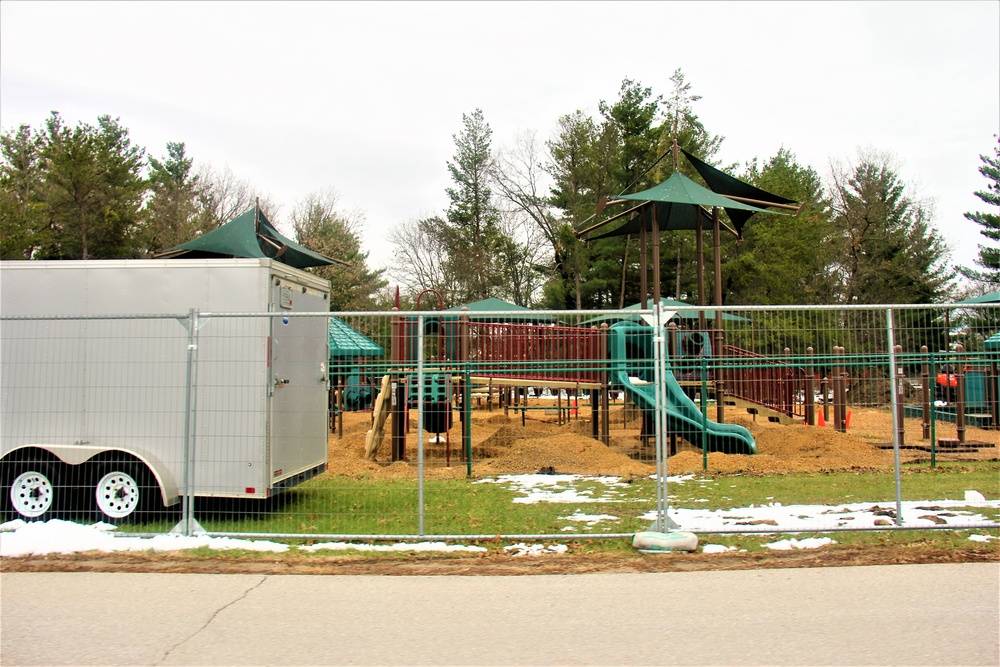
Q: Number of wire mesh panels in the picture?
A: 3